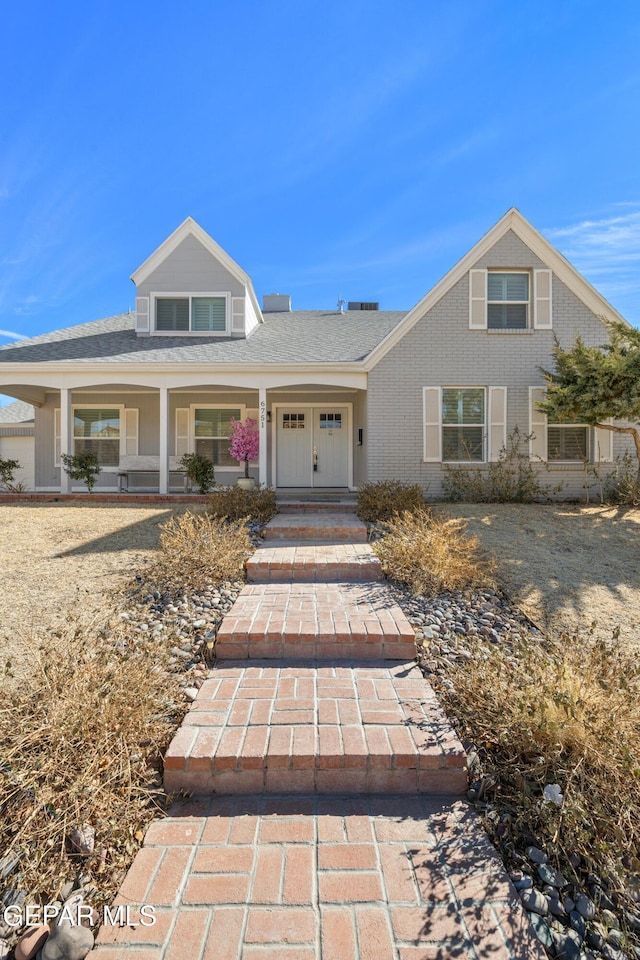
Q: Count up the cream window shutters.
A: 12